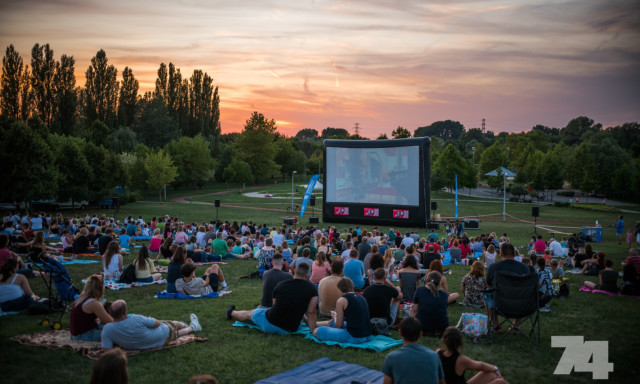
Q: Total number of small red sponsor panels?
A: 3